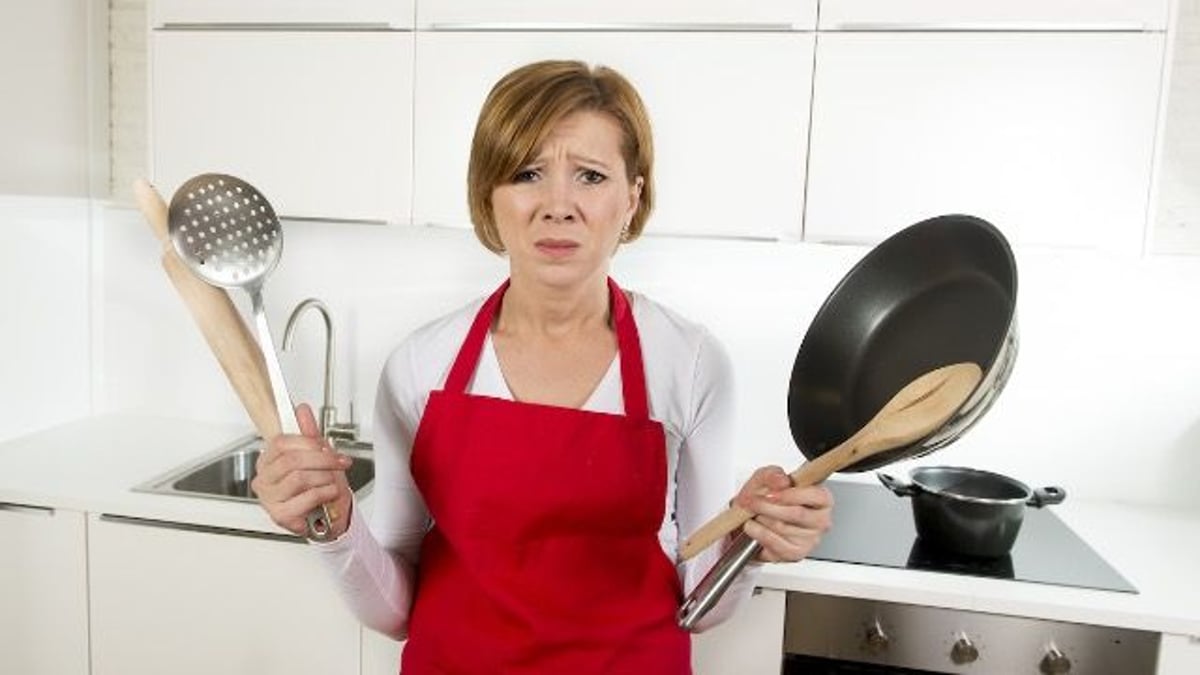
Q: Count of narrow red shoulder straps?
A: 2